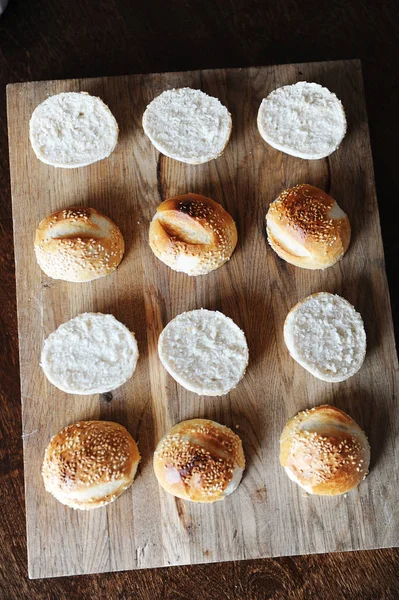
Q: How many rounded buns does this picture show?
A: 6